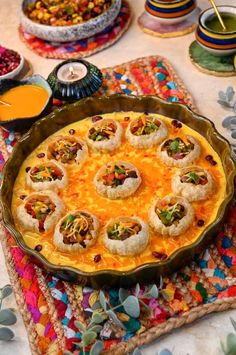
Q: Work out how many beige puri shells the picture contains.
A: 11